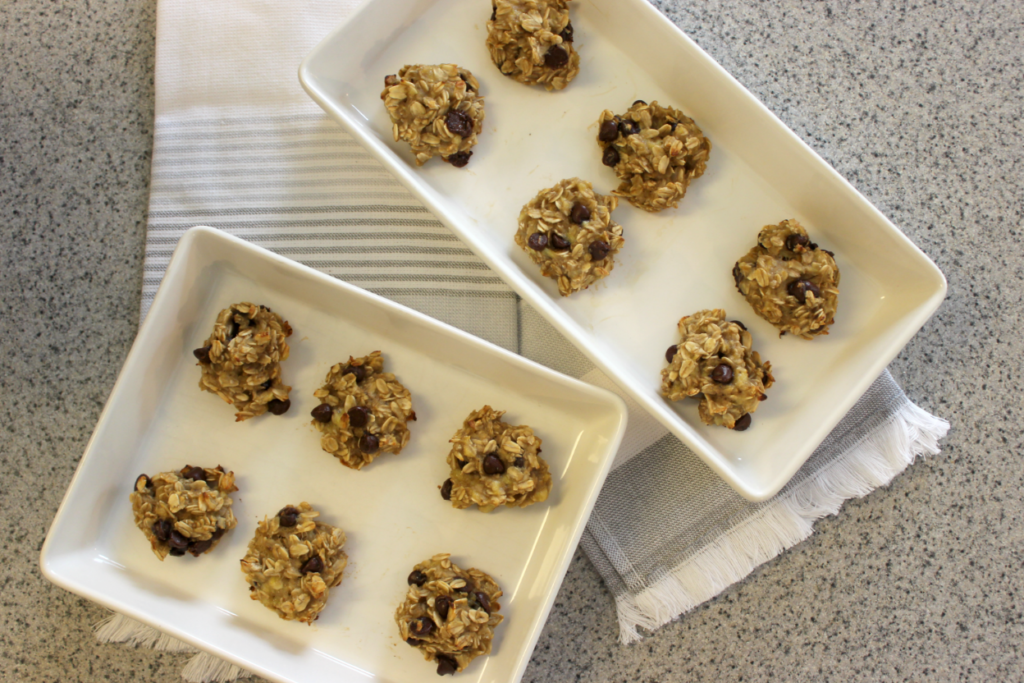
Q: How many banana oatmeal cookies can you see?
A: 12